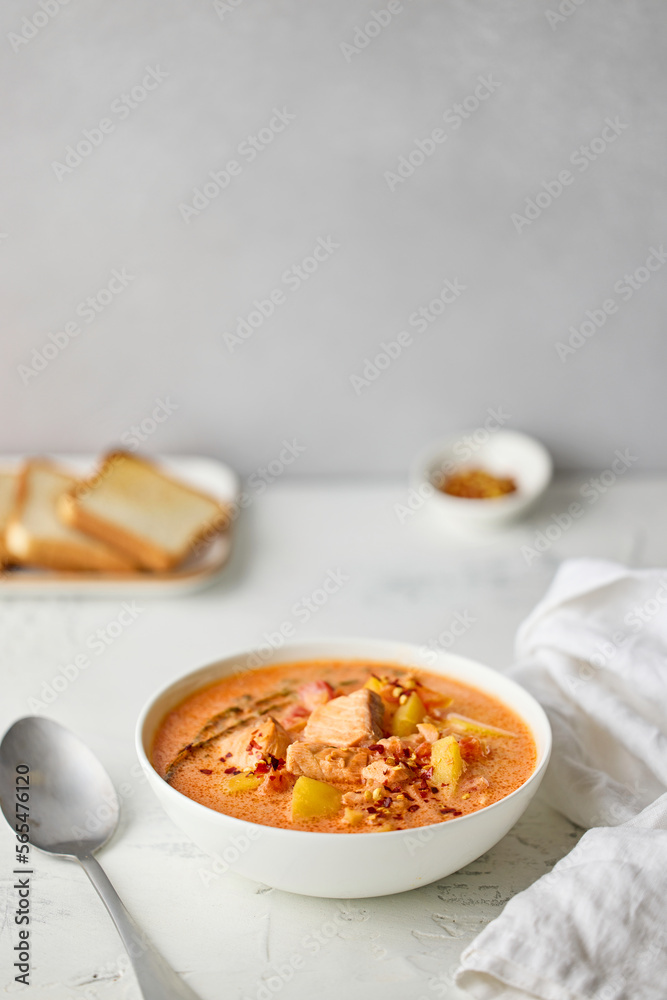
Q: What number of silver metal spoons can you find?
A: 1